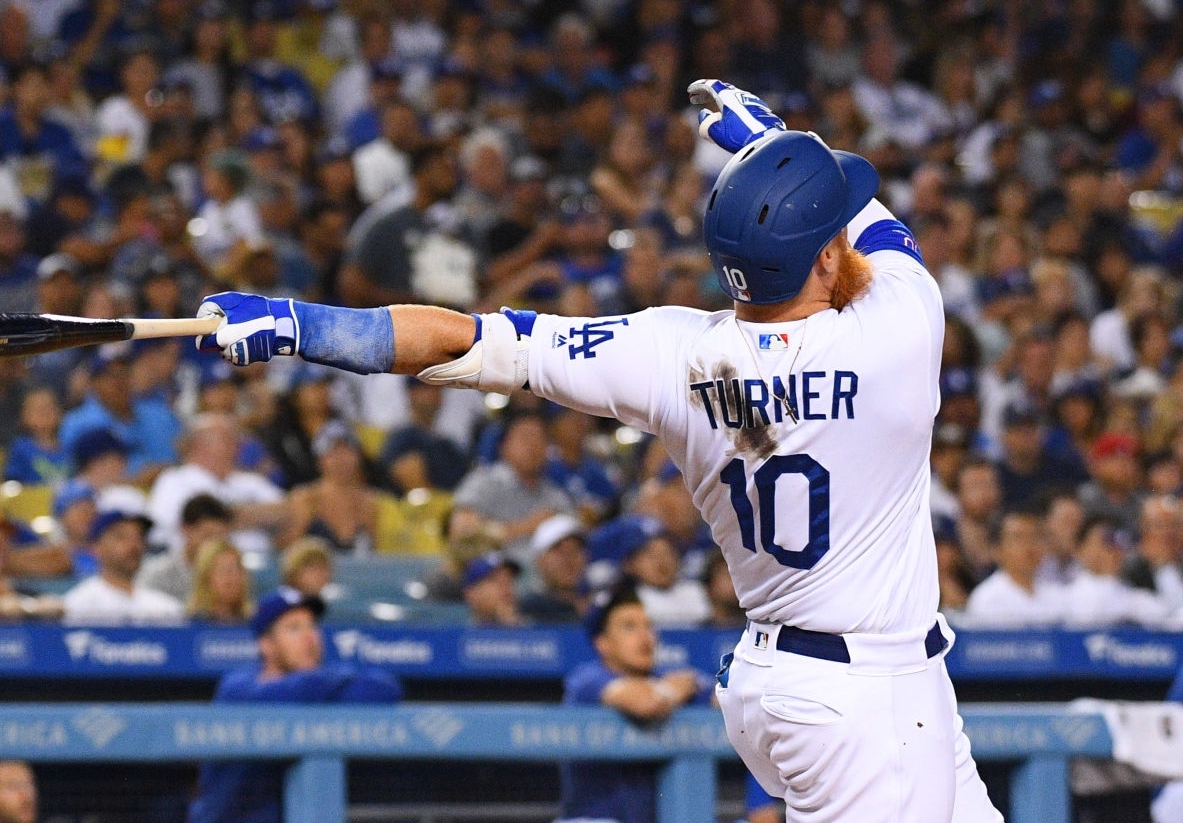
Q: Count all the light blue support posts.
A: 3